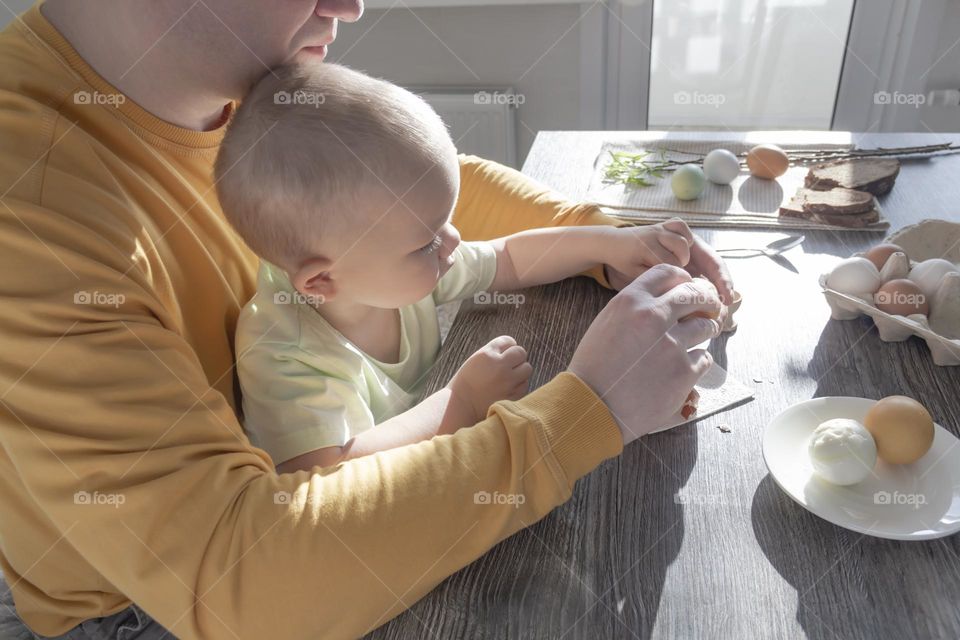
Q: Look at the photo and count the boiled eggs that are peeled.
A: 1